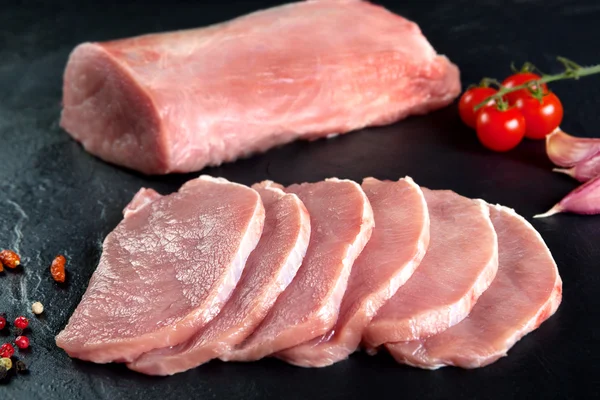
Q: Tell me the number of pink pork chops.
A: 6